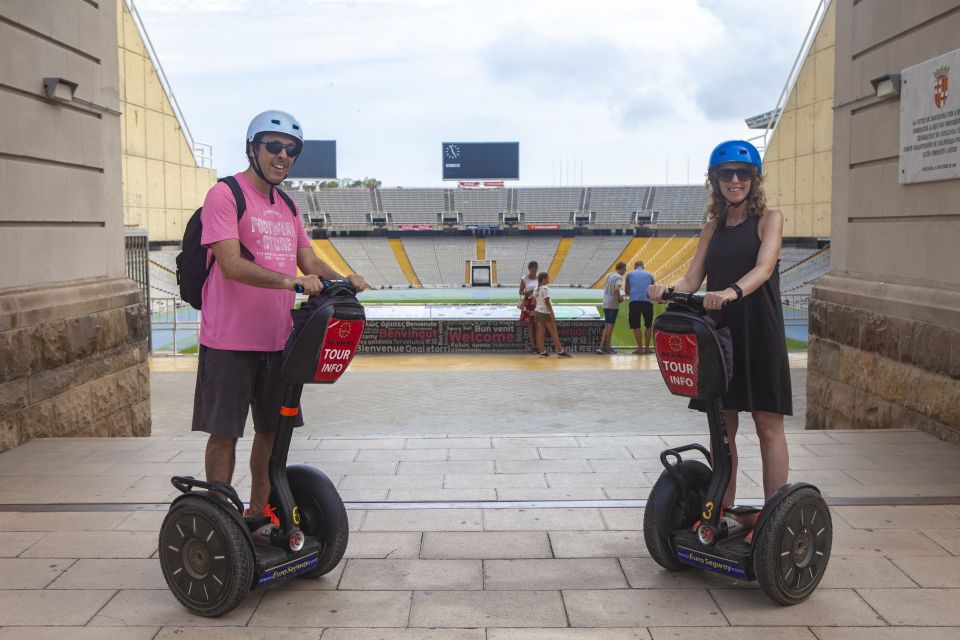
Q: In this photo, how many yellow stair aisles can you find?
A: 5